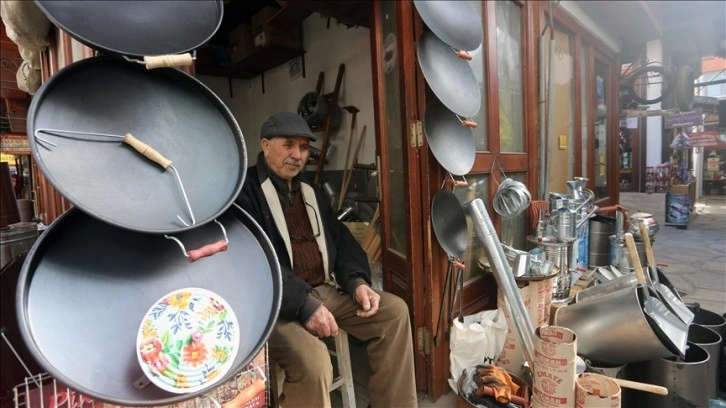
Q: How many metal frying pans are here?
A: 7